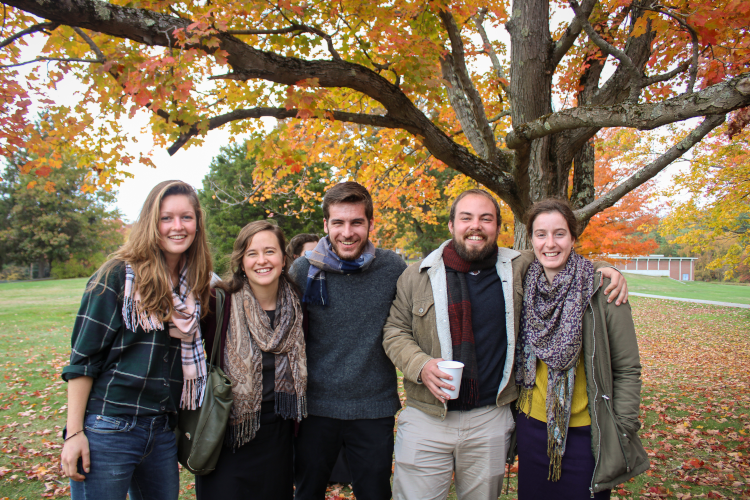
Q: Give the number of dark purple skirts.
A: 1